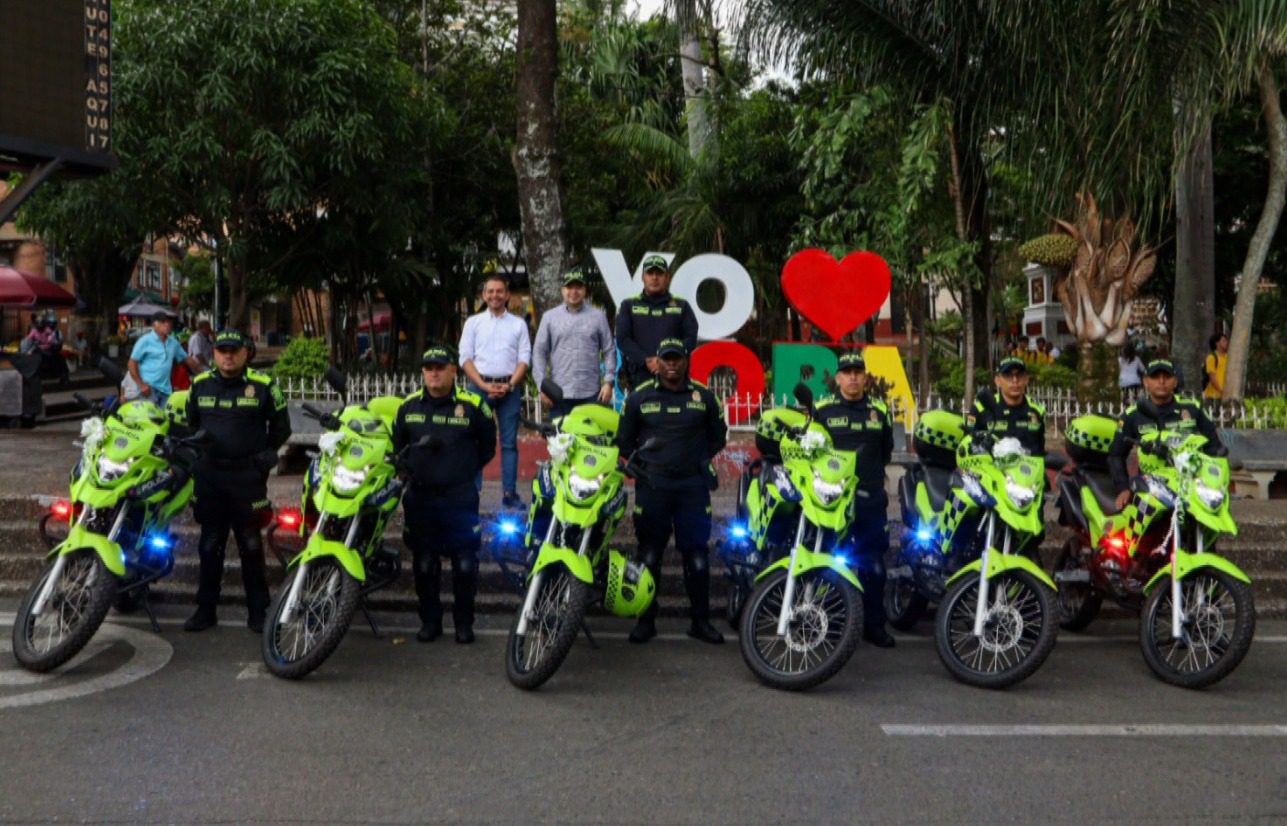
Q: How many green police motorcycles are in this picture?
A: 6